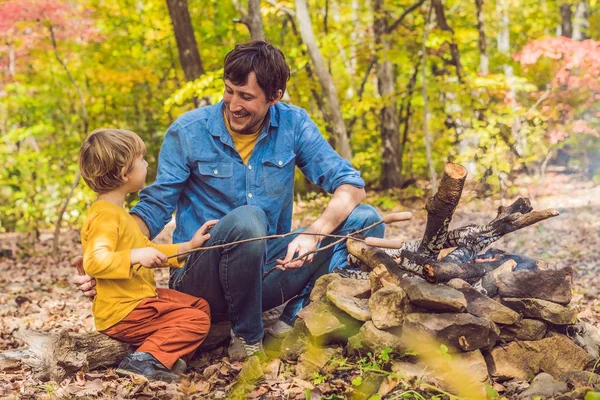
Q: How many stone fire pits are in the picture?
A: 1